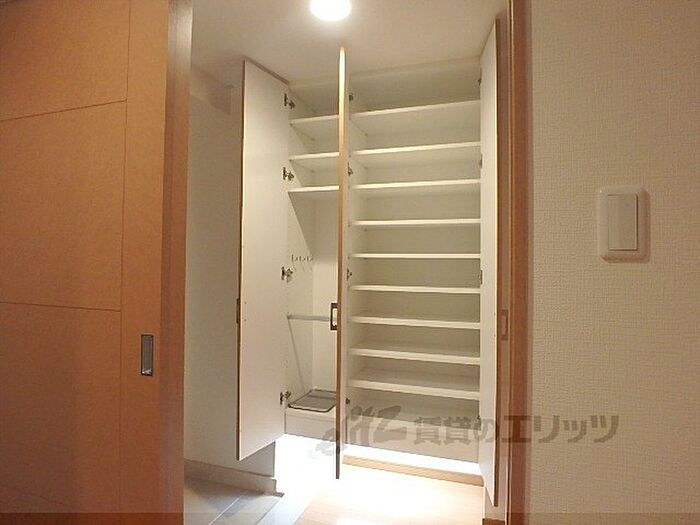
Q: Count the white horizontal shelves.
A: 12